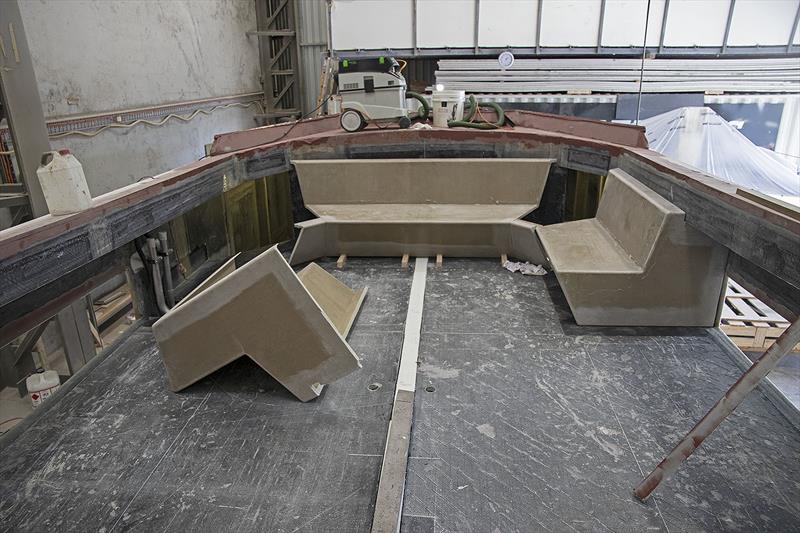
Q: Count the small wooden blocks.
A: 4